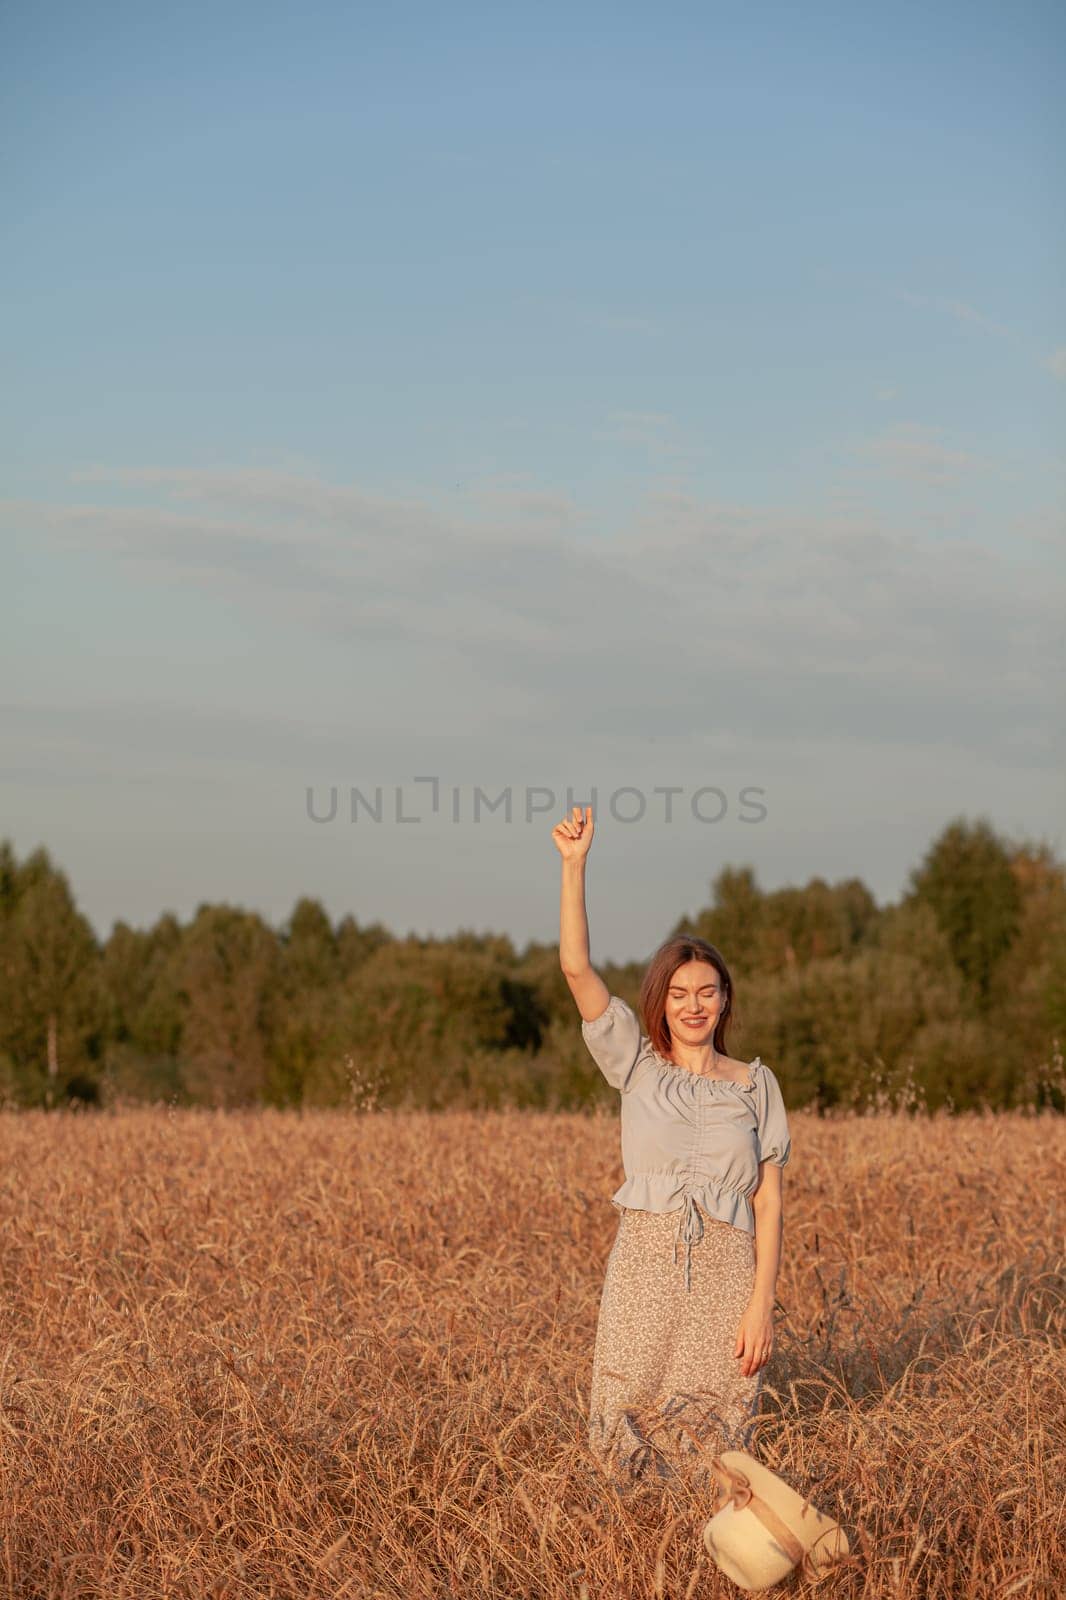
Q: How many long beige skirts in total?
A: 1